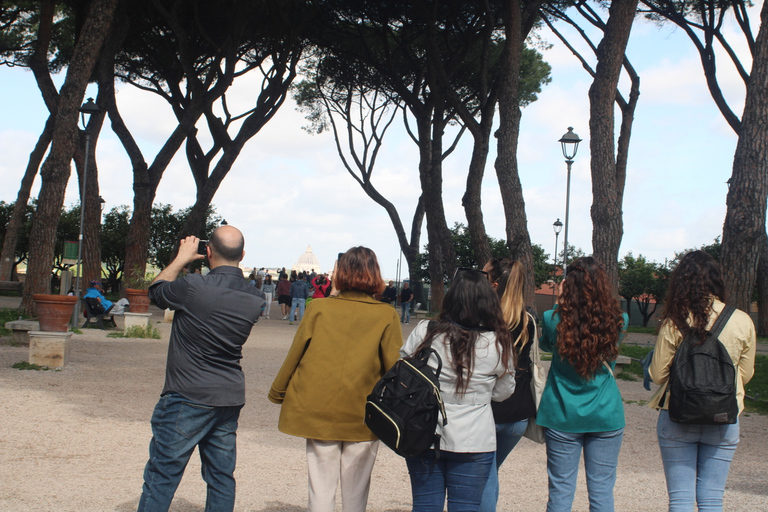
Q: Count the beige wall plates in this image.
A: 0